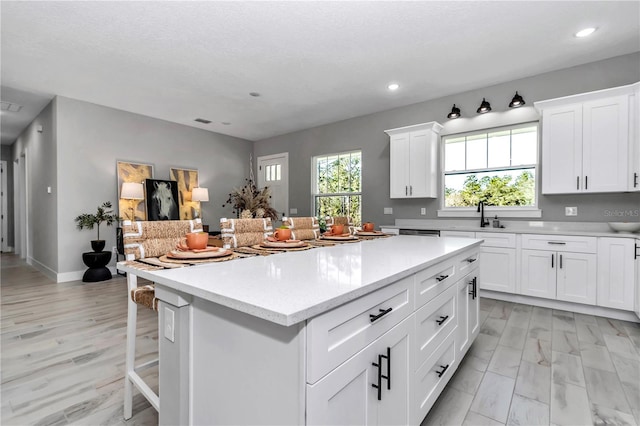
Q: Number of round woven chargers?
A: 4